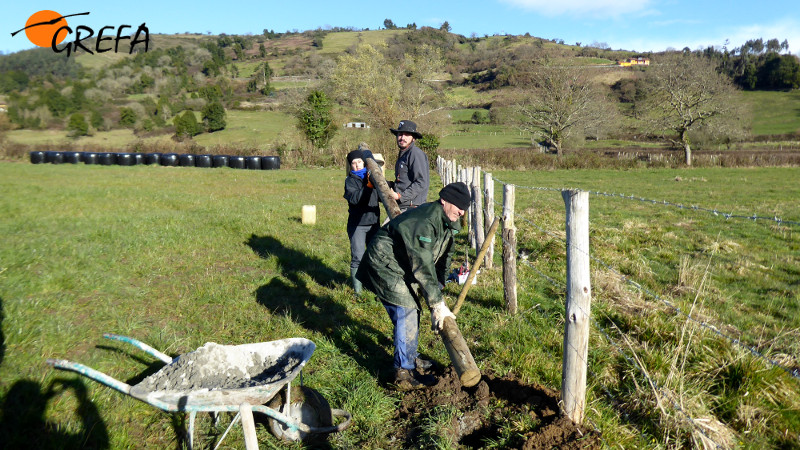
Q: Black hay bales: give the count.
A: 15